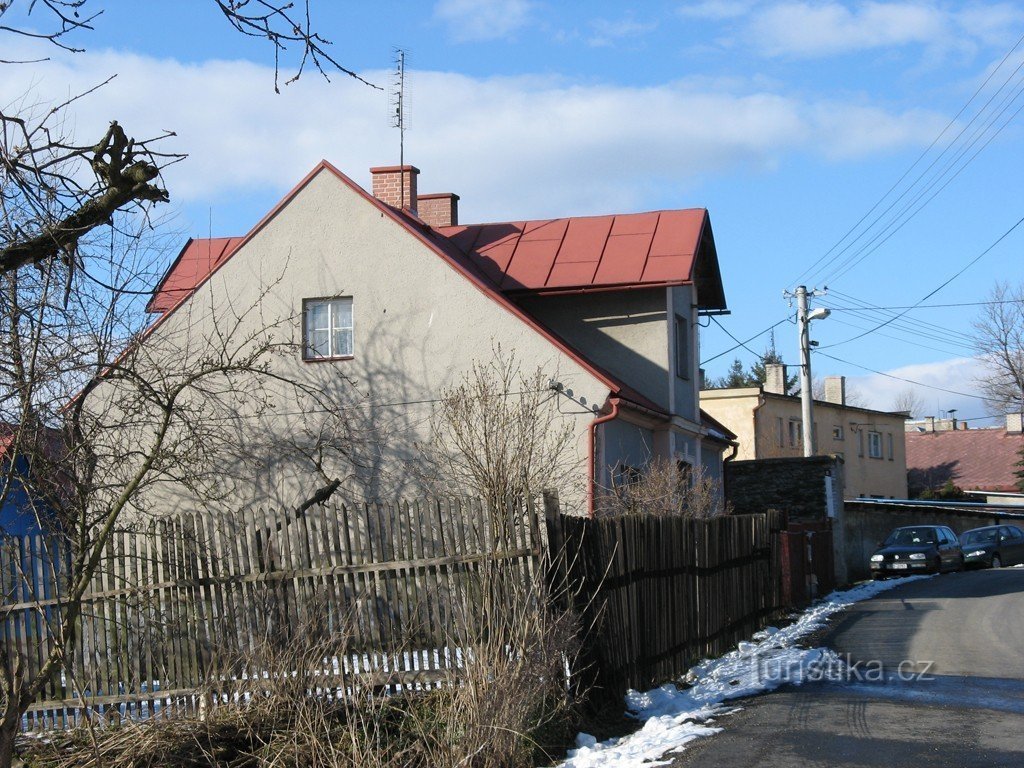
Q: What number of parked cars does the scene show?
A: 2